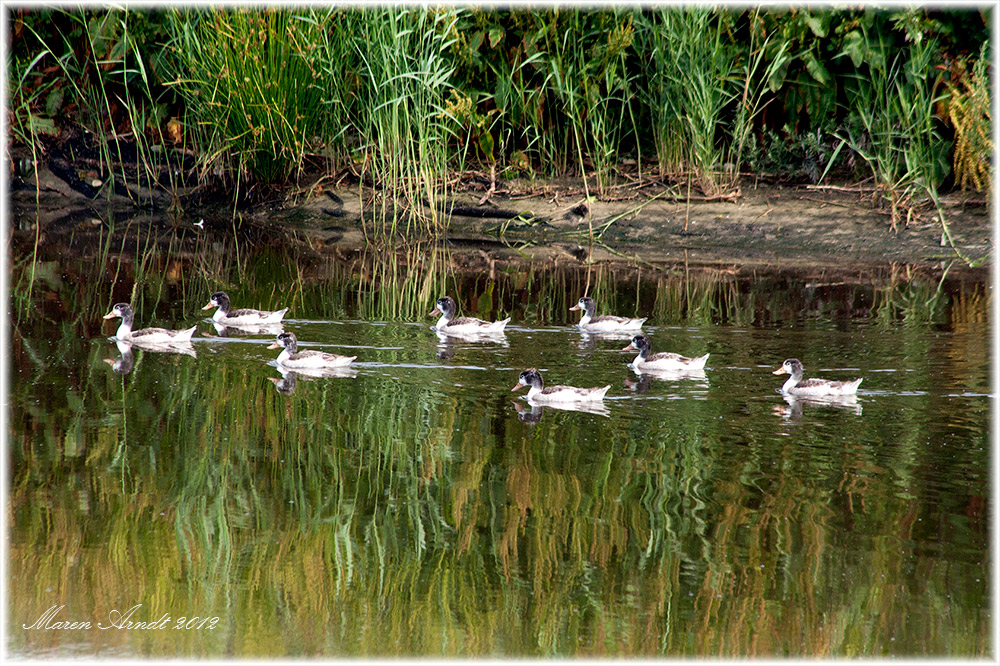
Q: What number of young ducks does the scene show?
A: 8